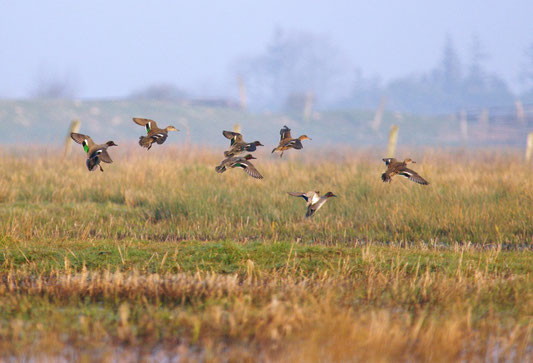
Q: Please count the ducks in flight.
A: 7